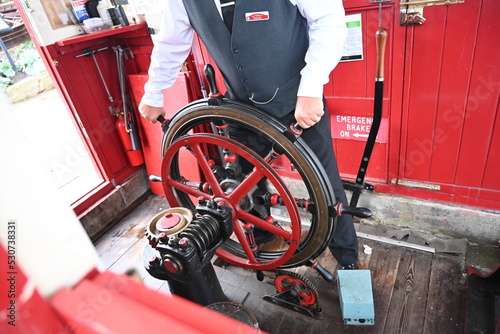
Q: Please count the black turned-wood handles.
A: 7